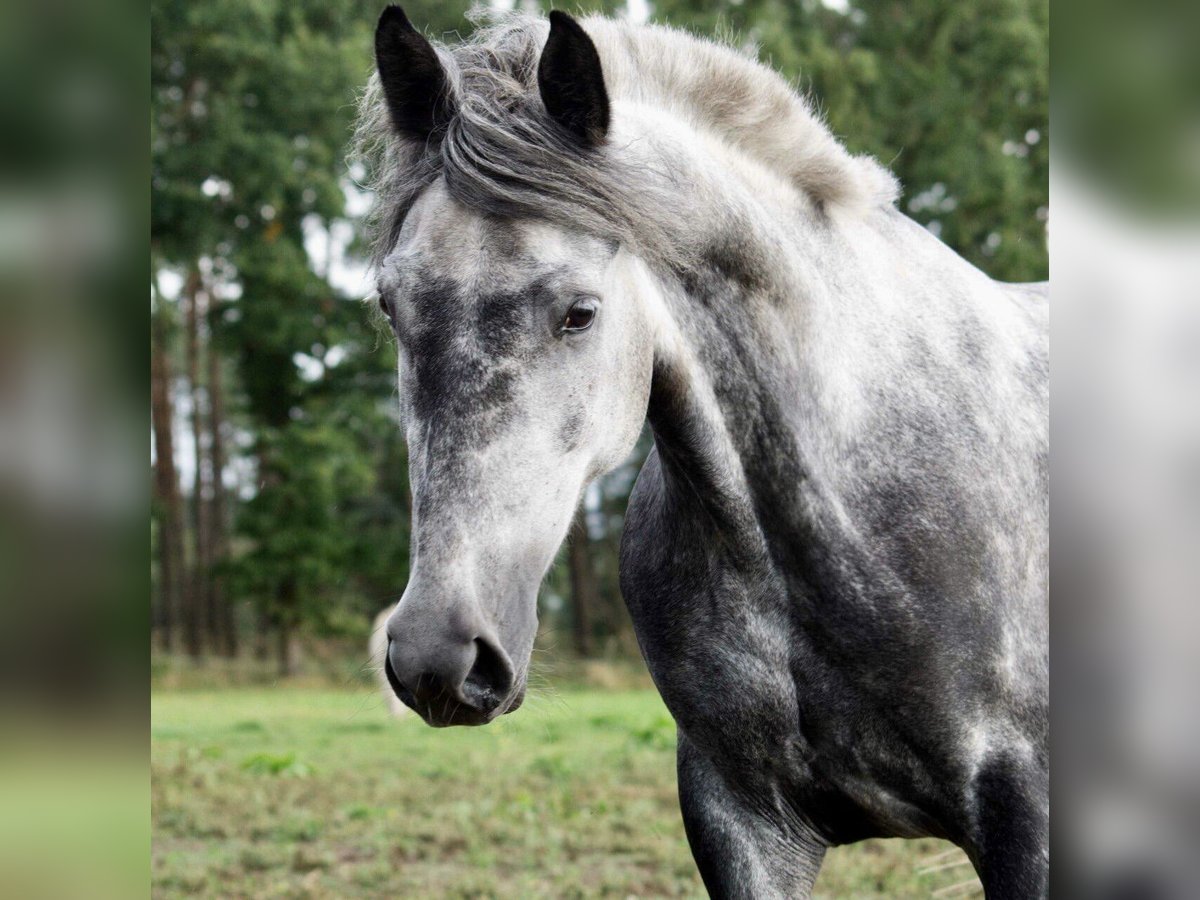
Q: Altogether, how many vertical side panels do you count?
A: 2